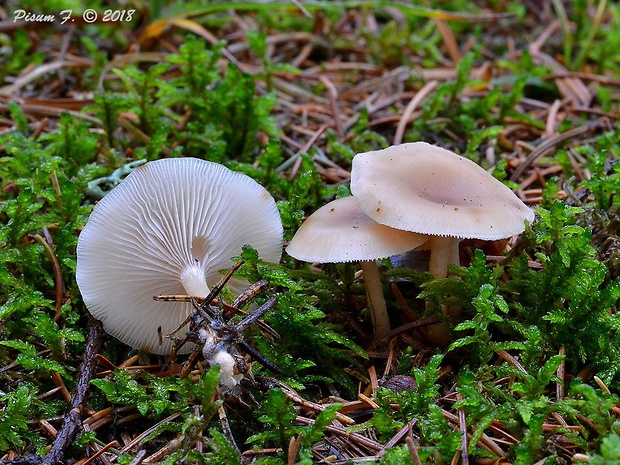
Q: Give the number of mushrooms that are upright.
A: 2